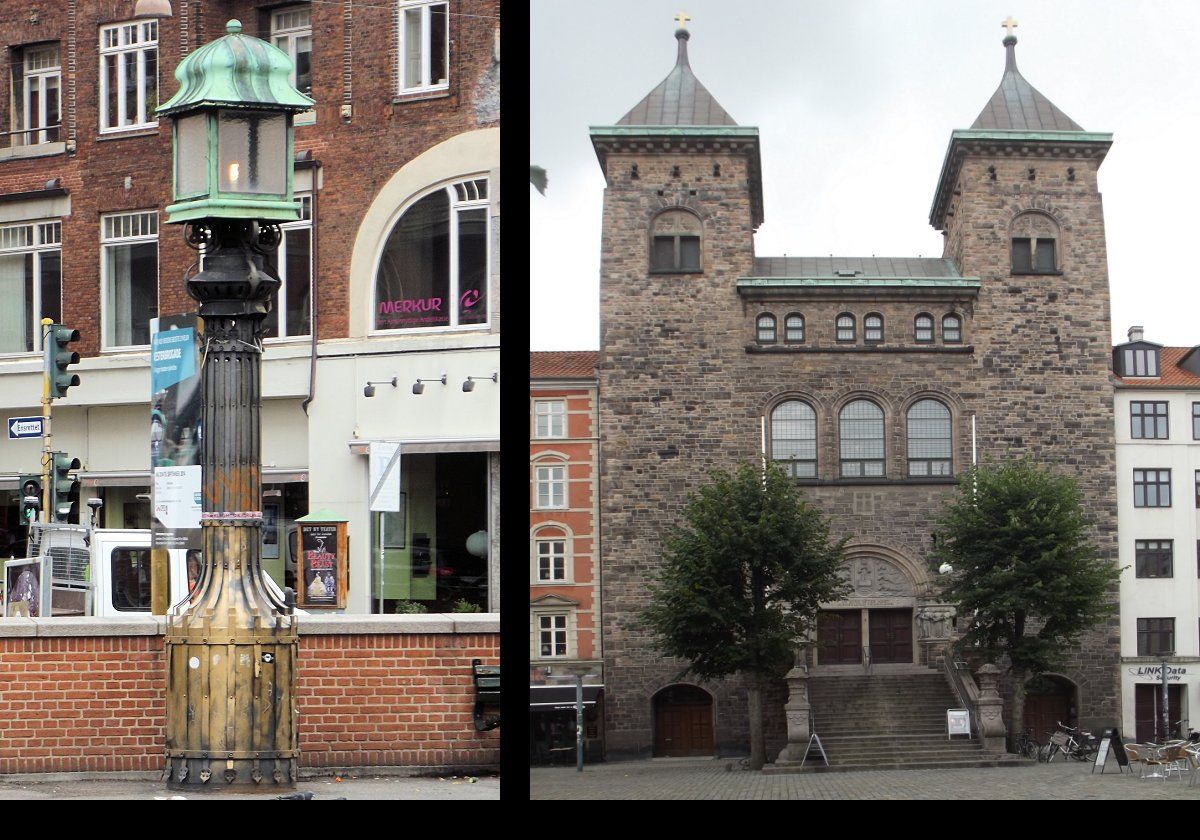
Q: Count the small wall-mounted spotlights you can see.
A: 3